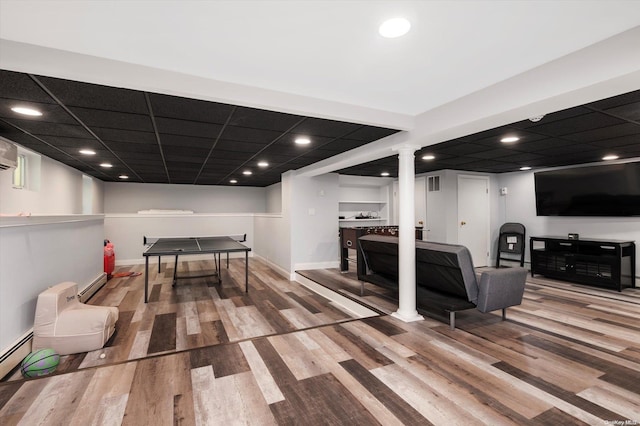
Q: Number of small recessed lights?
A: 14